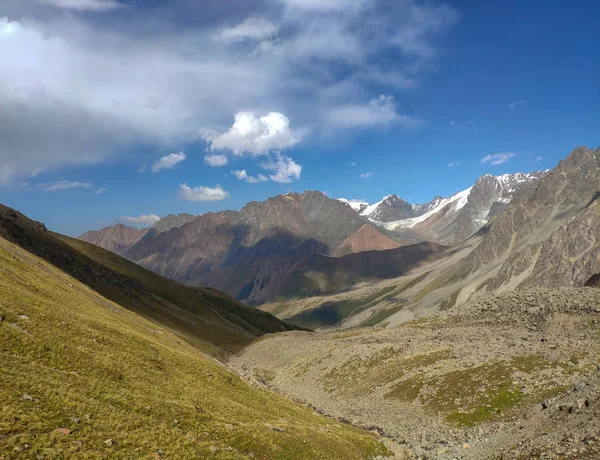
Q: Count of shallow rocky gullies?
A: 1